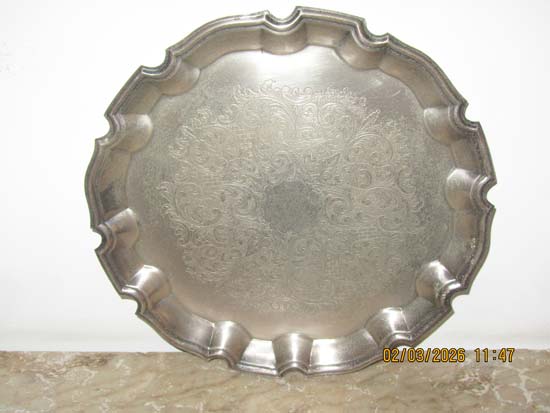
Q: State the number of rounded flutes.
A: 12